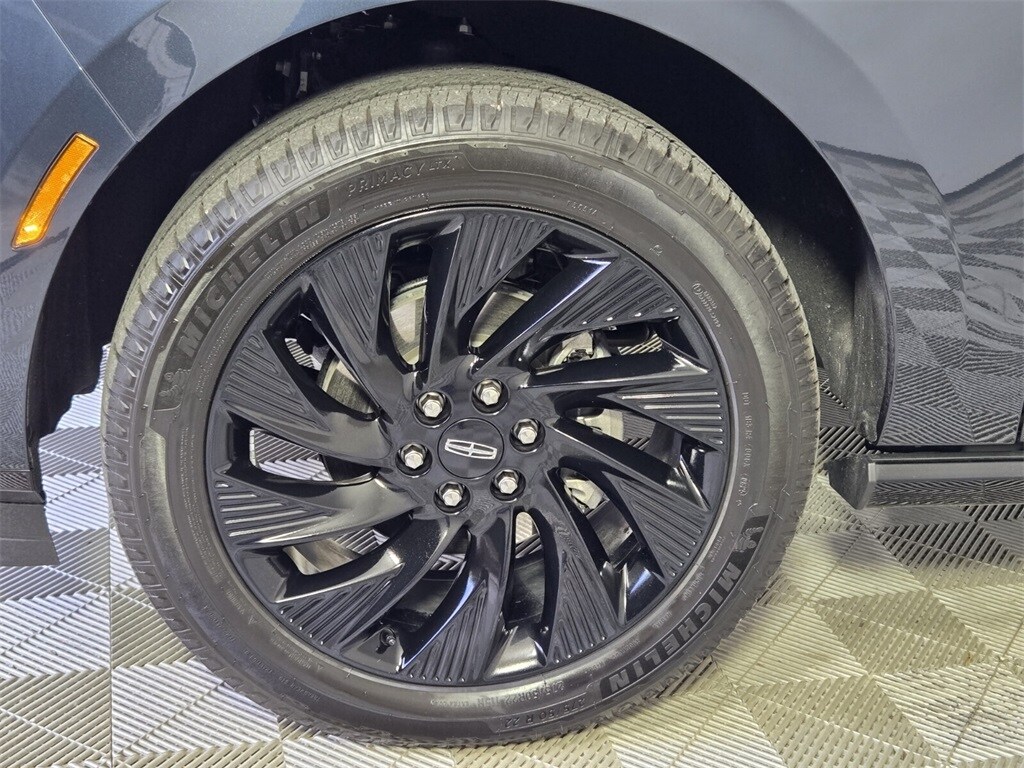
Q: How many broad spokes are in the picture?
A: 10